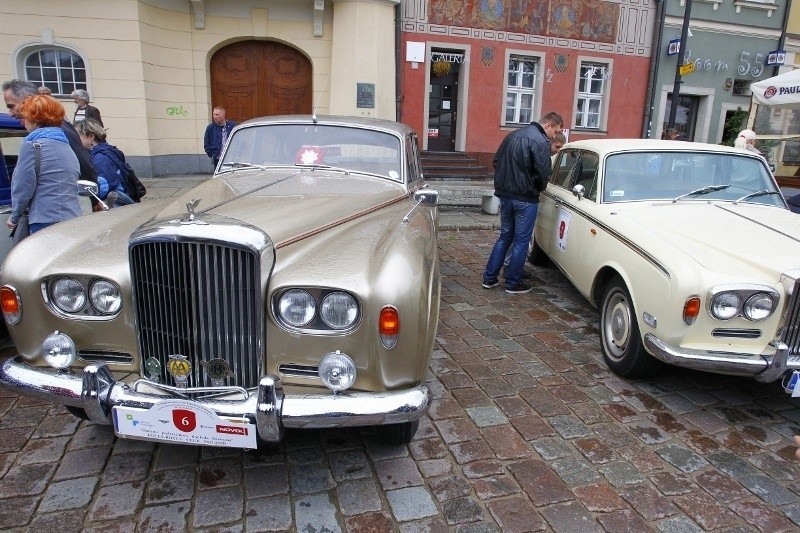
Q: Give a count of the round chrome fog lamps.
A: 2